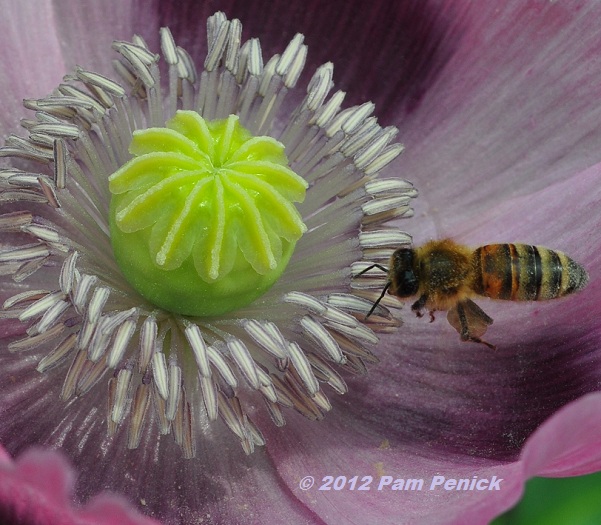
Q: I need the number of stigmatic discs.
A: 1